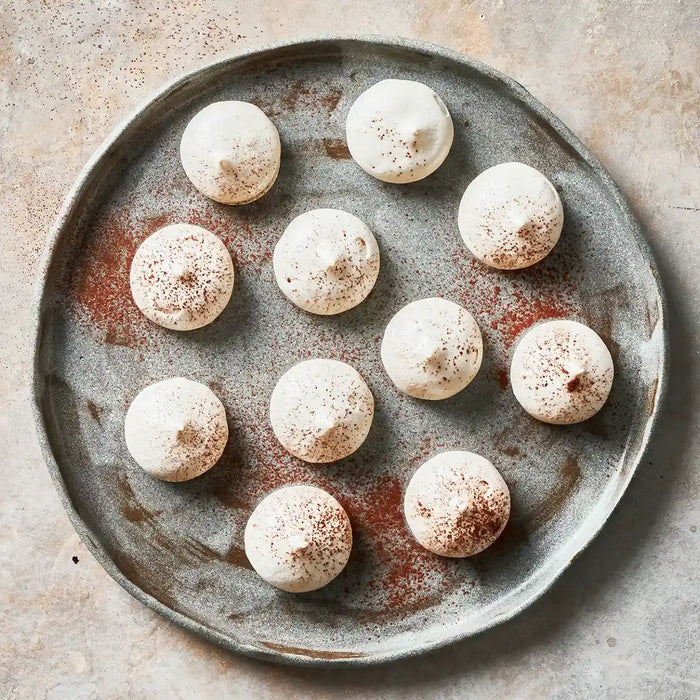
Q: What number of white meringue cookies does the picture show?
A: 11